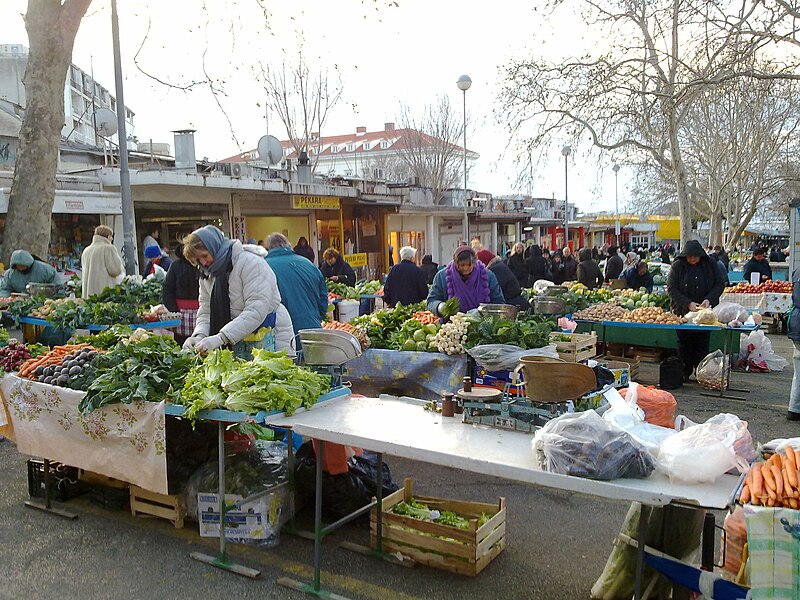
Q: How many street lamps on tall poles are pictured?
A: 3